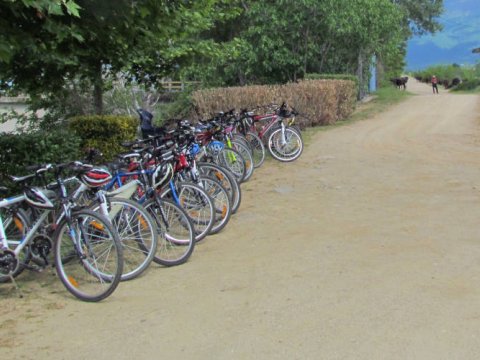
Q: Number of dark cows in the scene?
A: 2